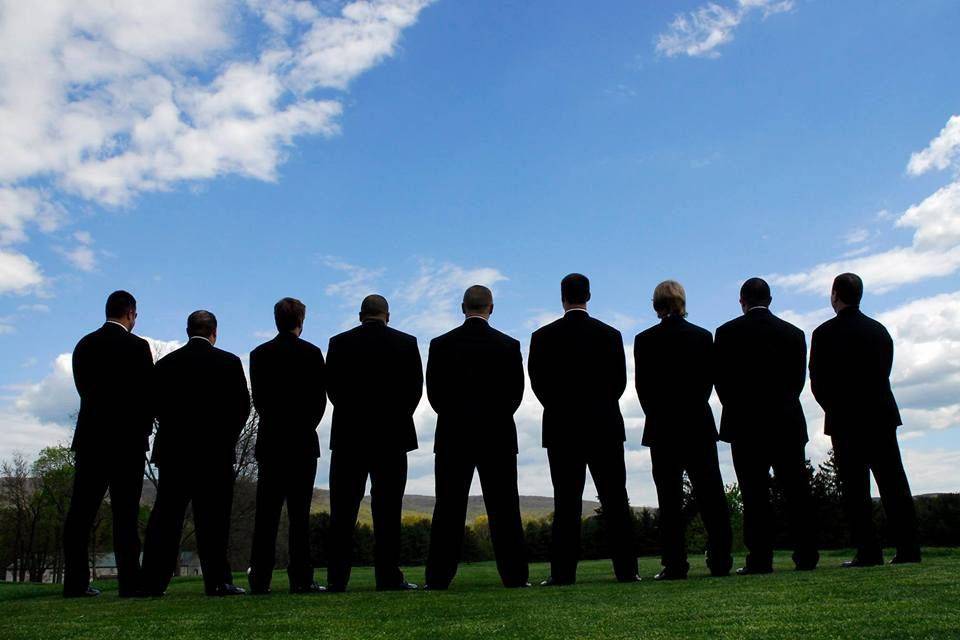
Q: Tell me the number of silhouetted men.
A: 9